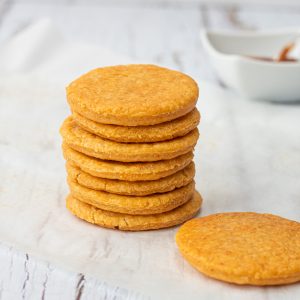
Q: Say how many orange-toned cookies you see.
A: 8